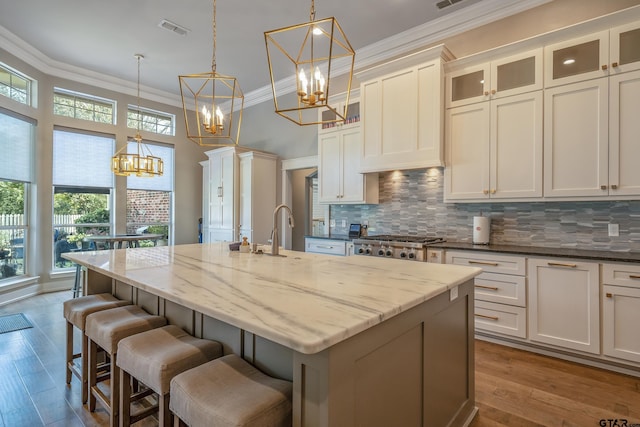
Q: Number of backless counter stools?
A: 4